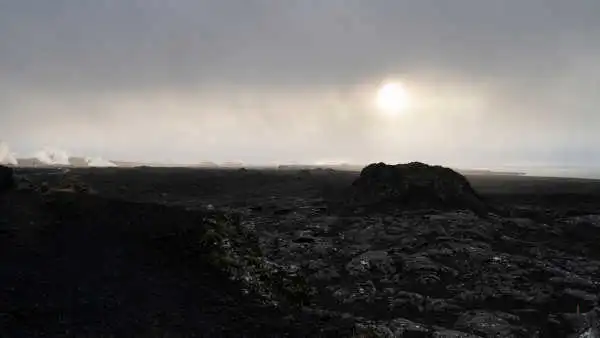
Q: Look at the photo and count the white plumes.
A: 3